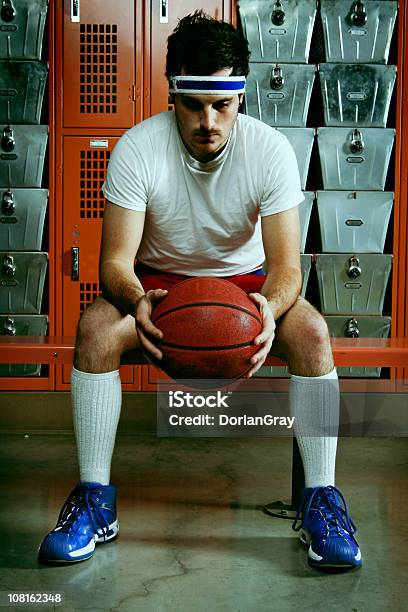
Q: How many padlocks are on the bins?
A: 11